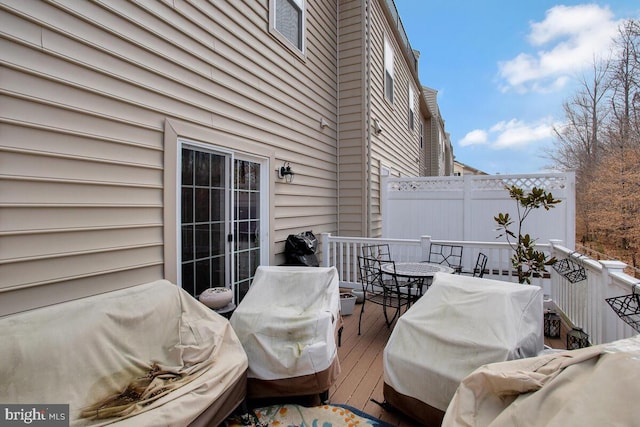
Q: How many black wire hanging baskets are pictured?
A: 2